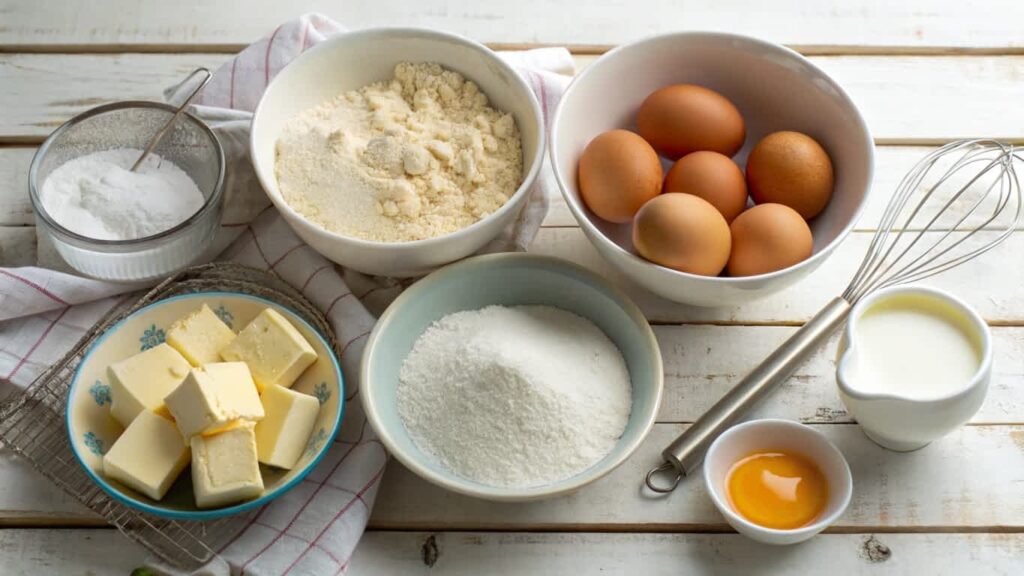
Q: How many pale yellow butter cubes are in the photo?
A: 7